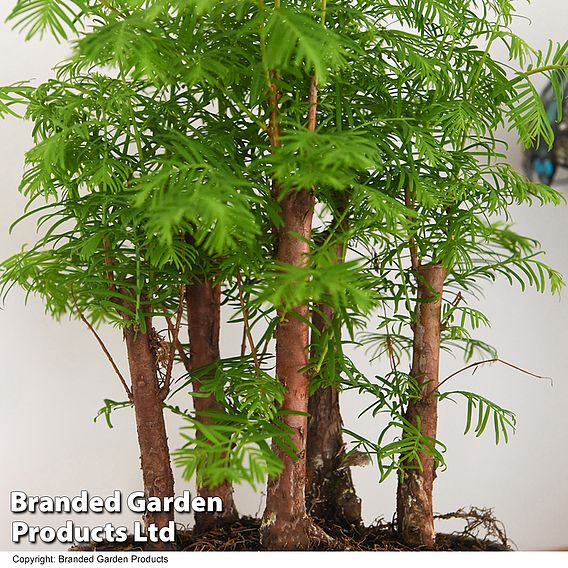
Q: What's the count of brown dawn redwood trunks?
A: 5